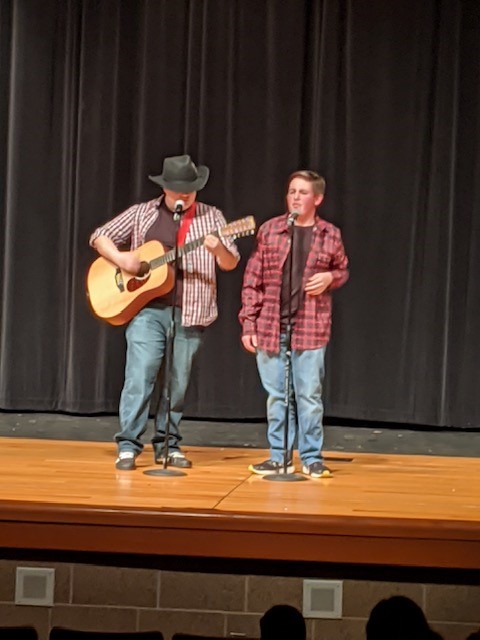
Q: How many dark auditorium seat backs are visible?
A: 3